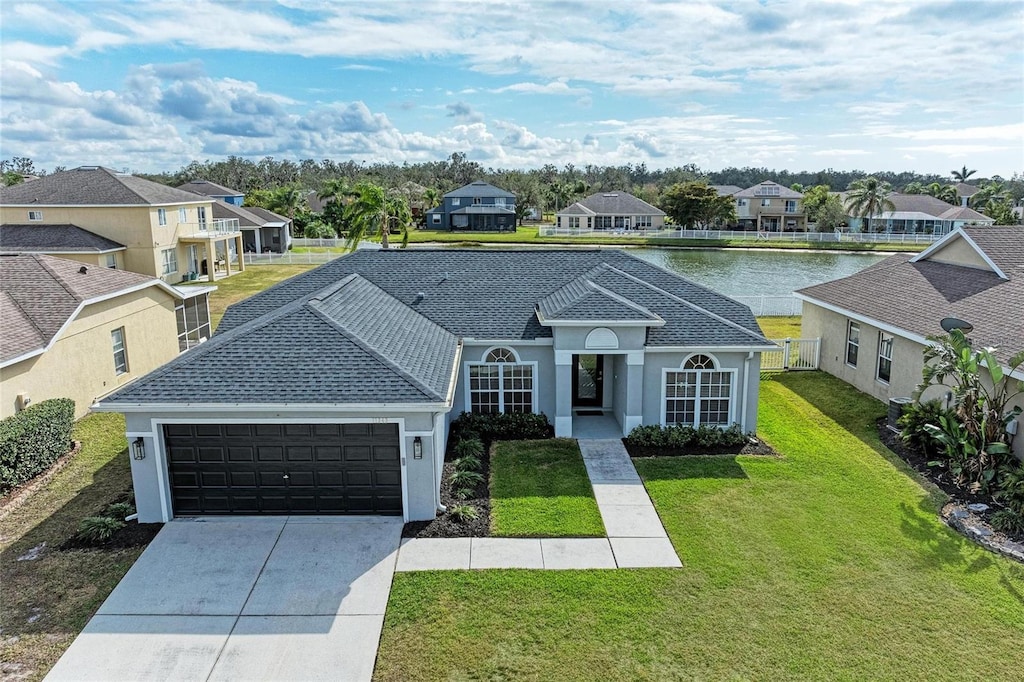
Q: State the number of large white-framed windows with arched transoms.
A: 2